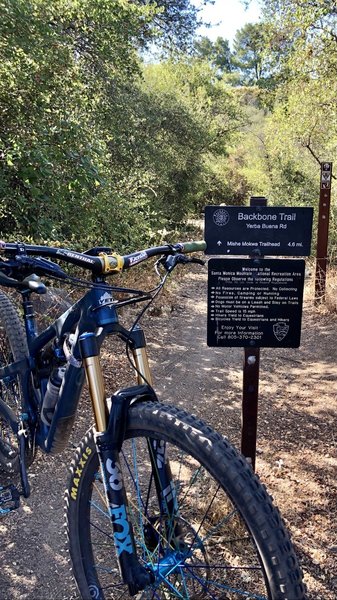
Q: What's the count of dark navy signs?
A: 2